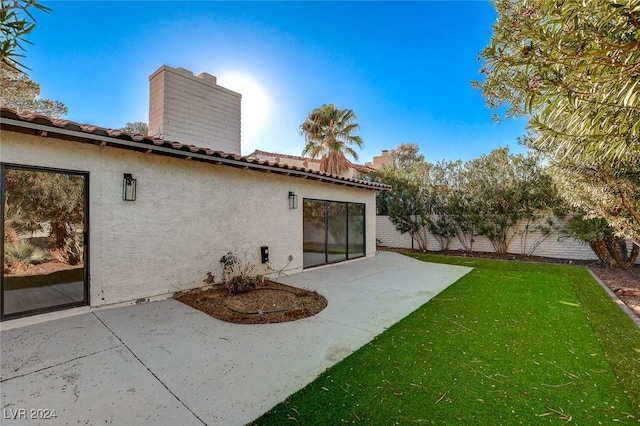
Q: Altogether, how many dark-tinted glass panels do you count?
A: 4